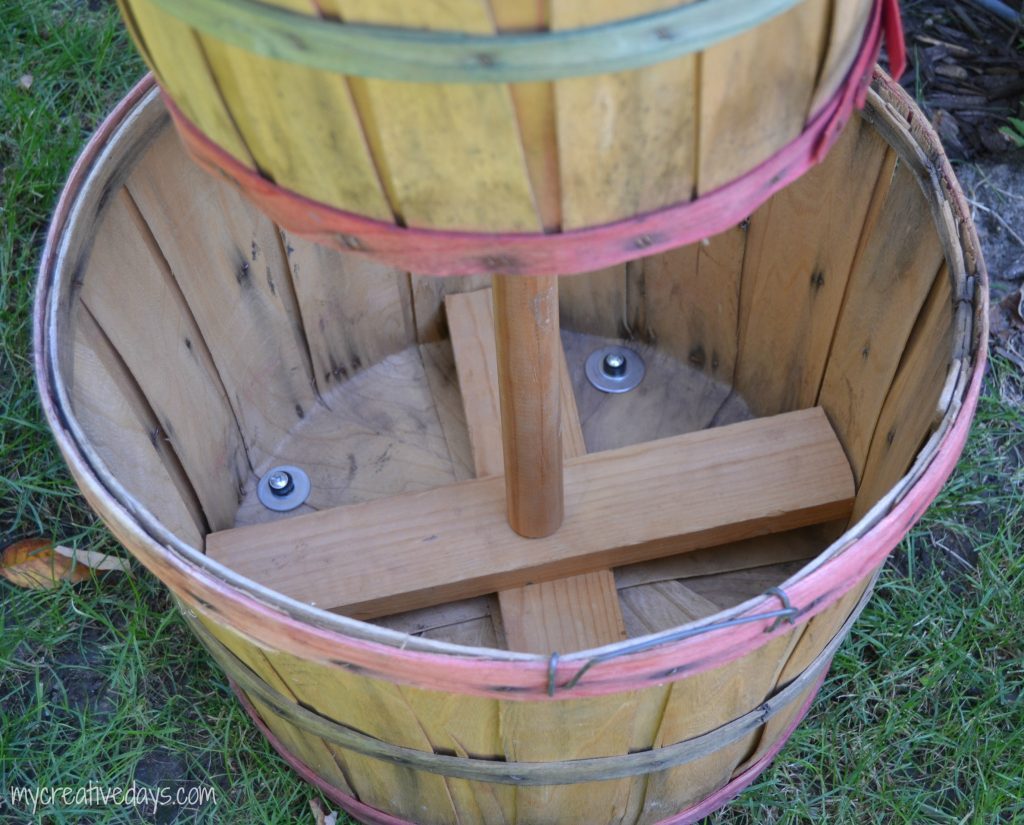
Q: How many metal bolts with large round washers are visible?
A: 2